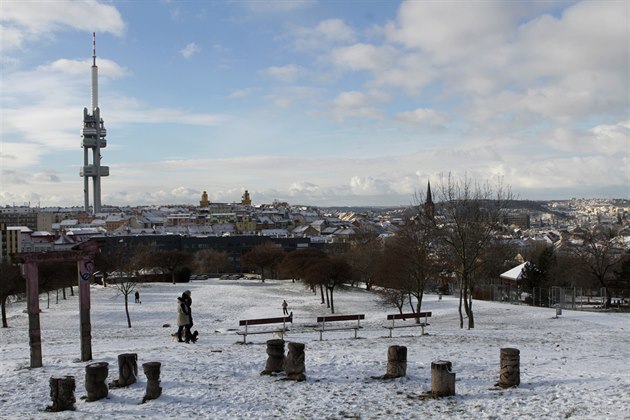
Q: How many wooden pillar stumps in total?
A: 9